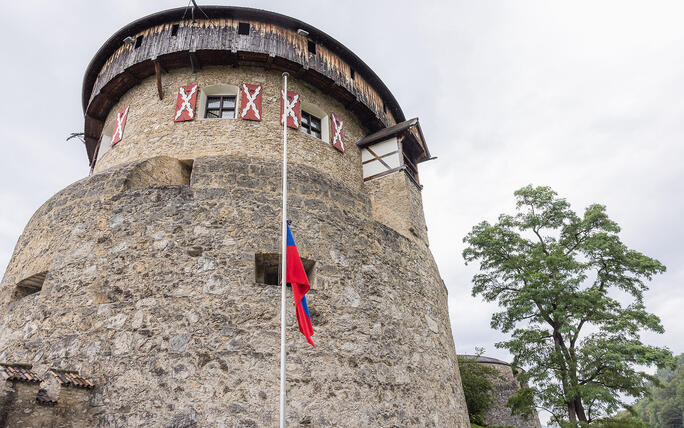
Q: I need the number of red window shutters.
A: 5